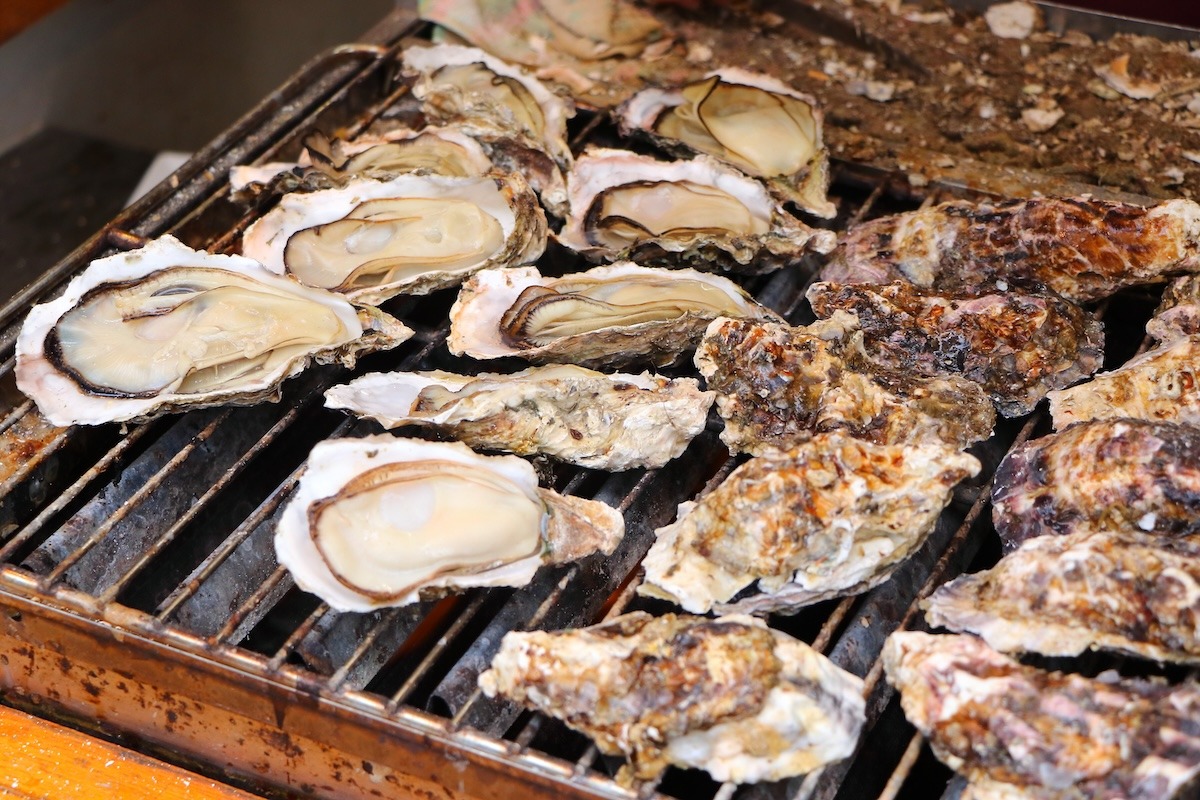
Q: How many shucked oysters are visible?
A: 9